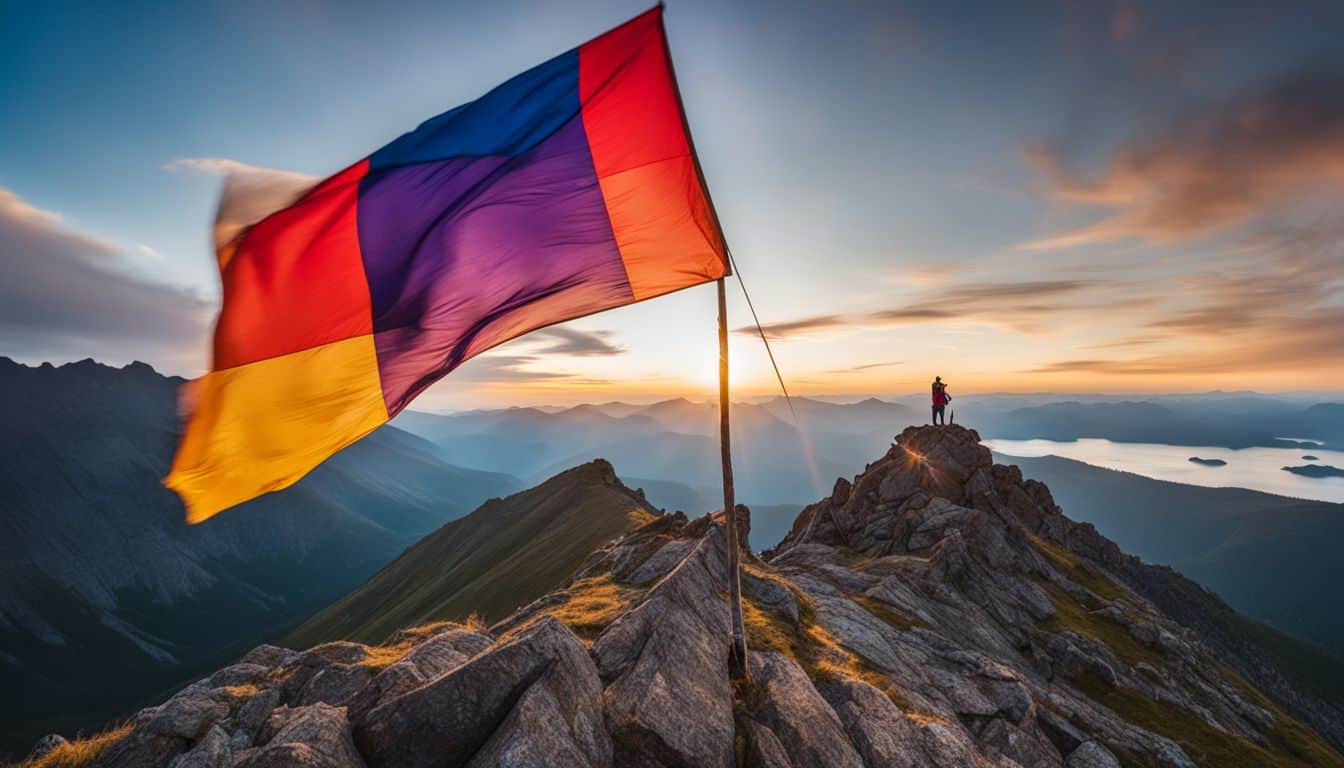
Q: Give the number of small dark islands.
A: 3